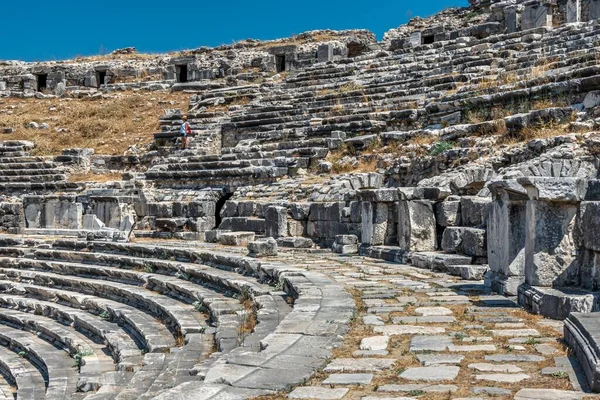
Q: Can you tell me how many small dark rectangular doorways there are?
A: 5